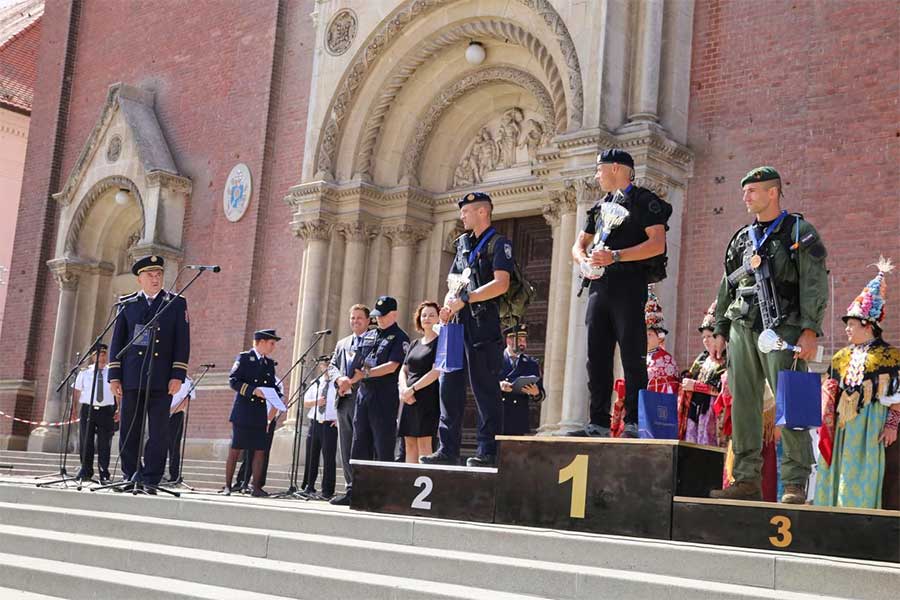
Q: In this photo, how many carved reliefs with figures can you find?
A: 1